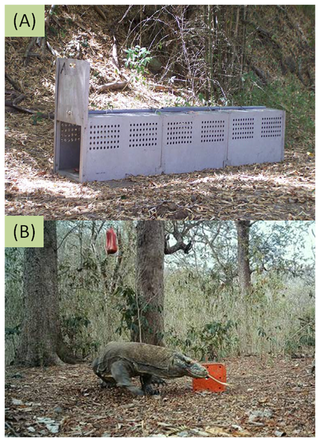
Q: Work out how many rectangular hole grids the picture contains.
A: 6